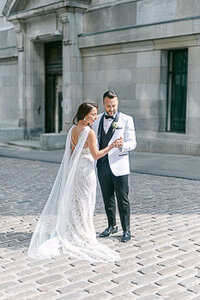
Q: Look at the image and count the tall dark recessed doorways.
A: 1